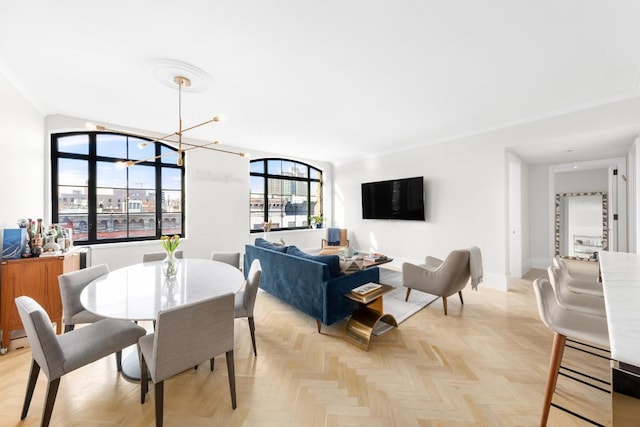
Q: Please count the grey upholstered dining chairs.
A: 6